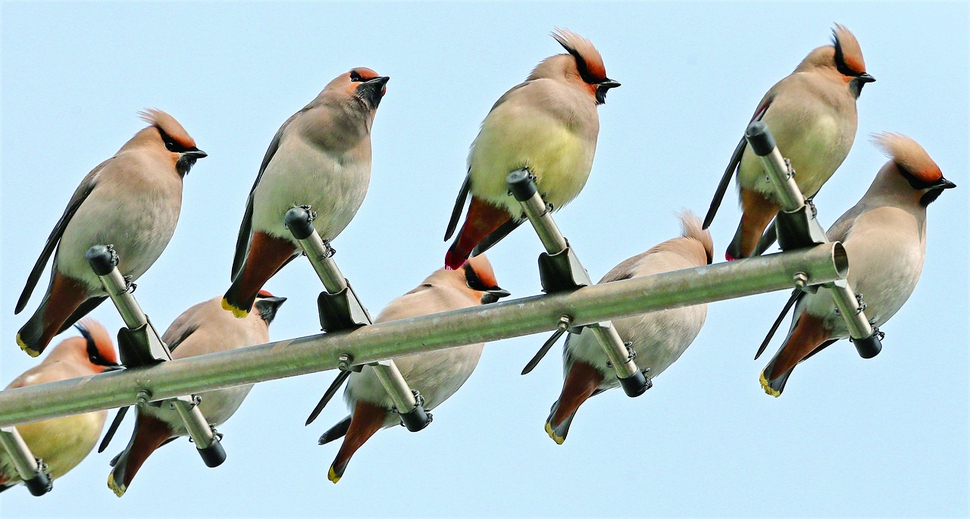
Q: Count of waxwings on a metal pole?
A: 9